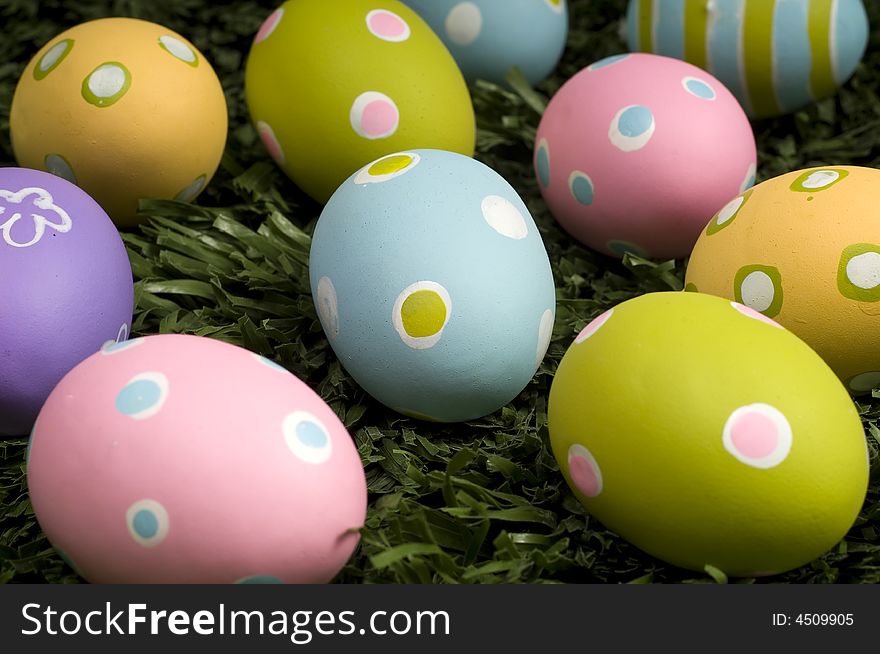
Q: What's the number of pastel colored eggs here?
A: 10